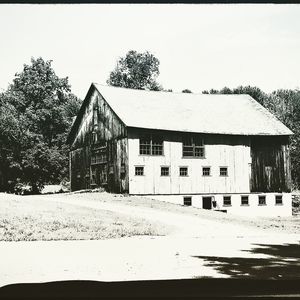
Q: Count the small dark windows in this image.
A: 10